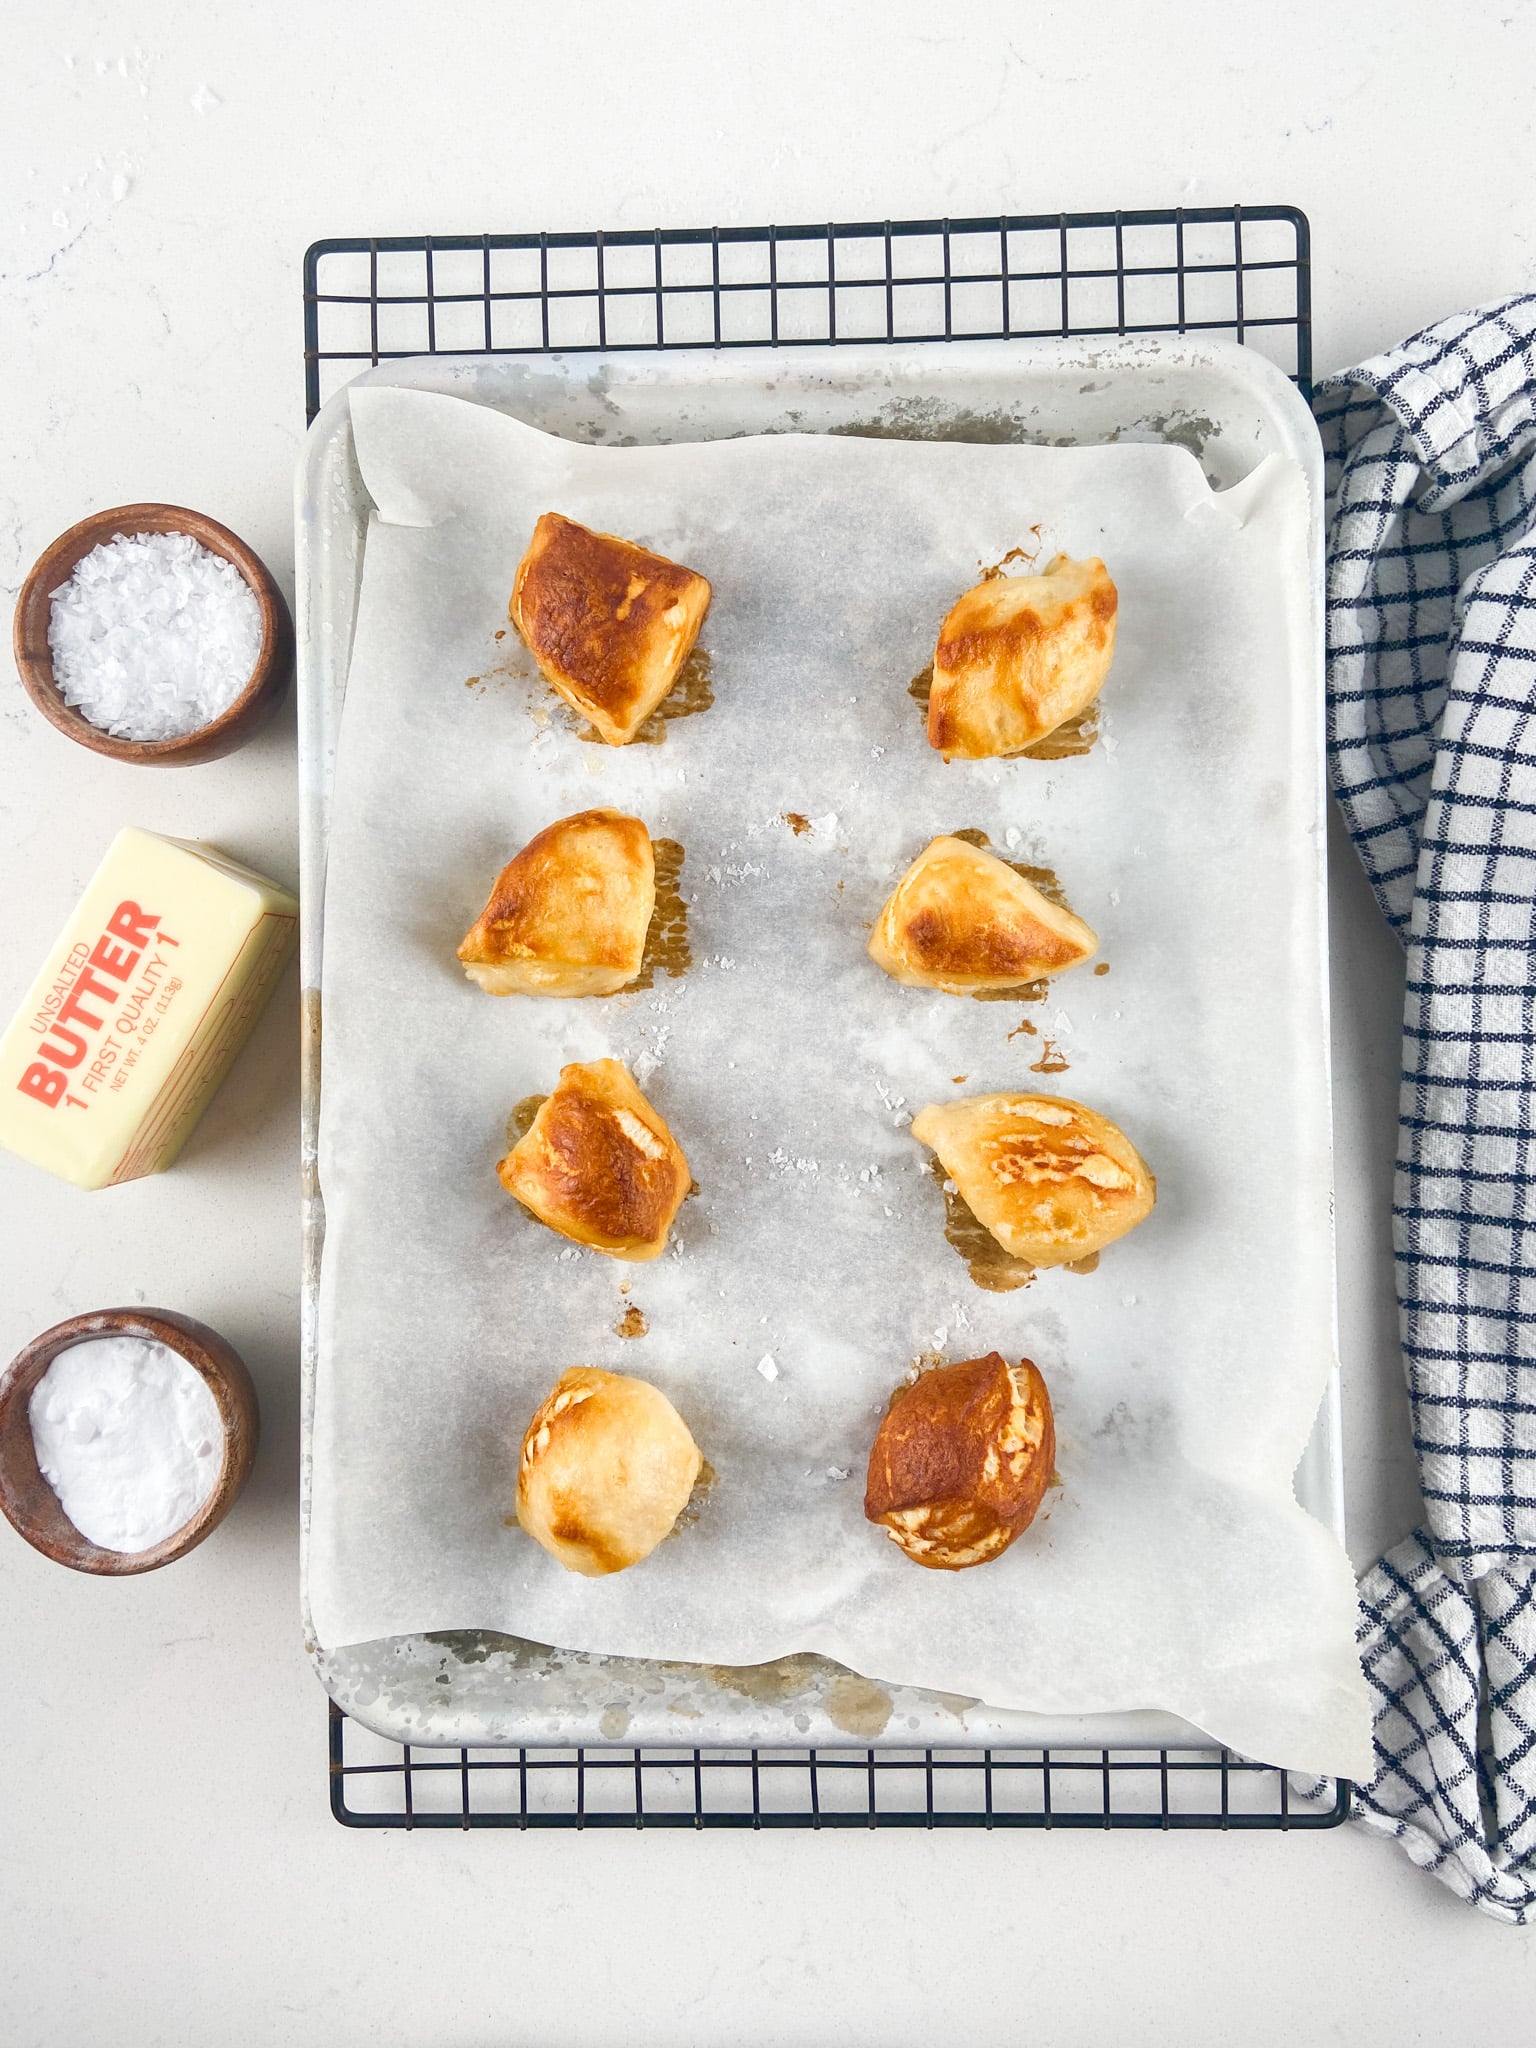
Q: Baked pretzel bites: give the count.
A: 8